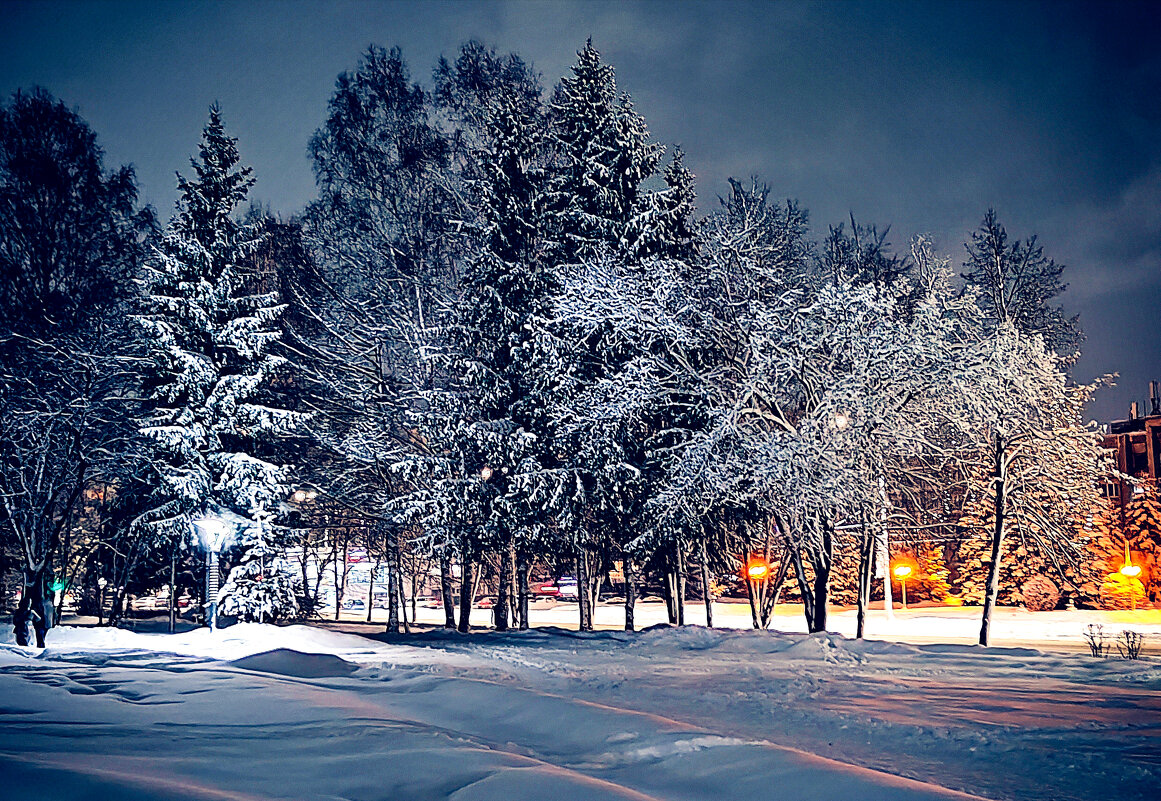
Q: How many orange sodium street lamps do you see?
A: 3